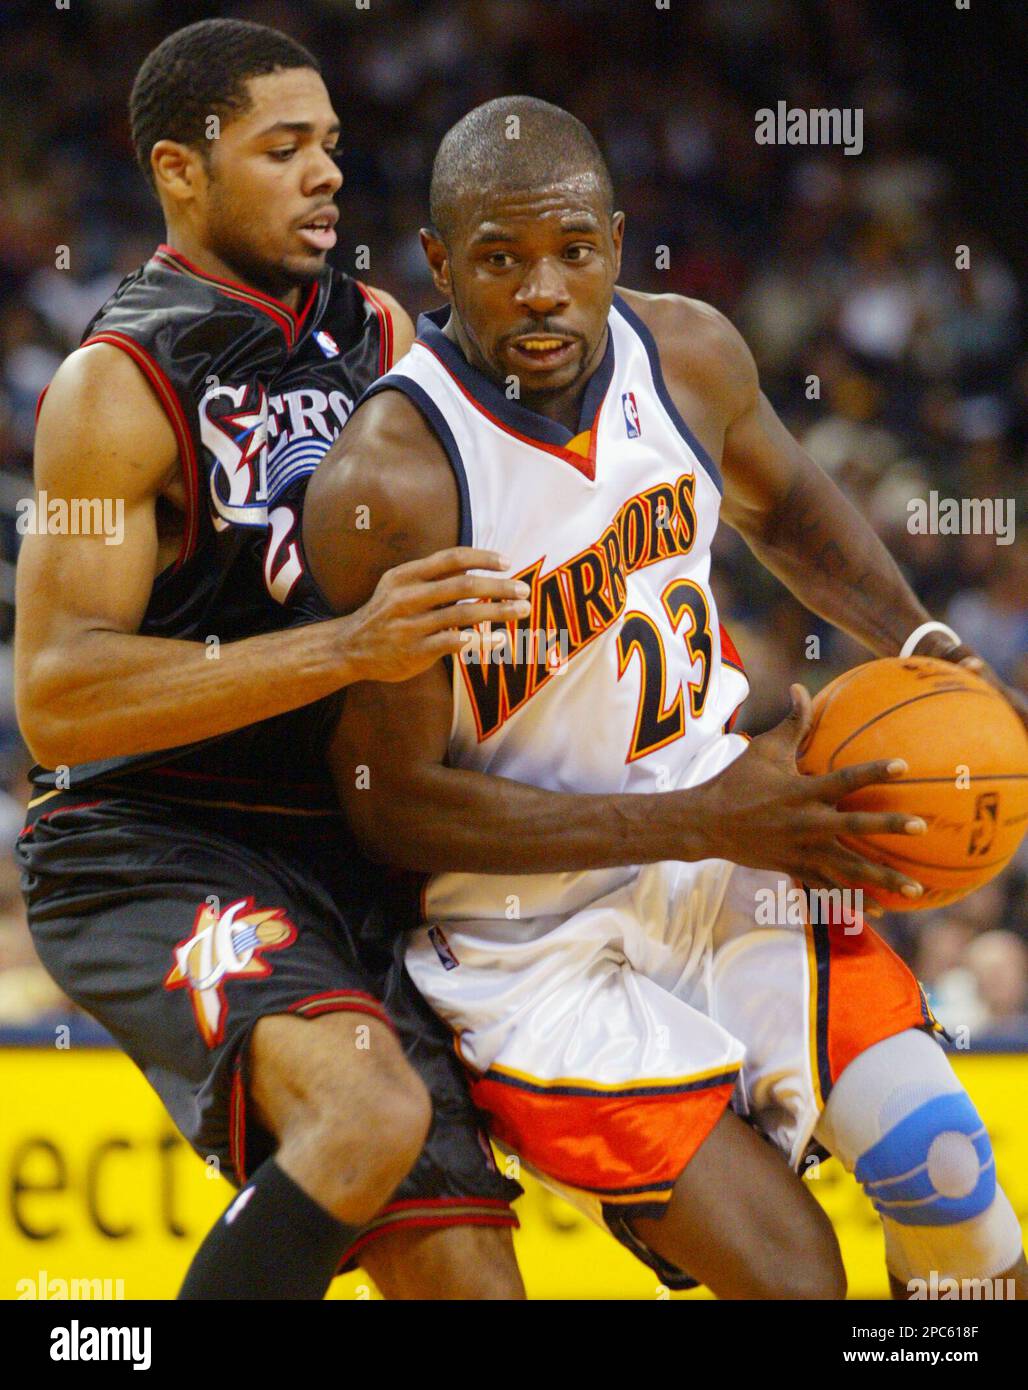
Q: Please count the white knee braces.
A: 1